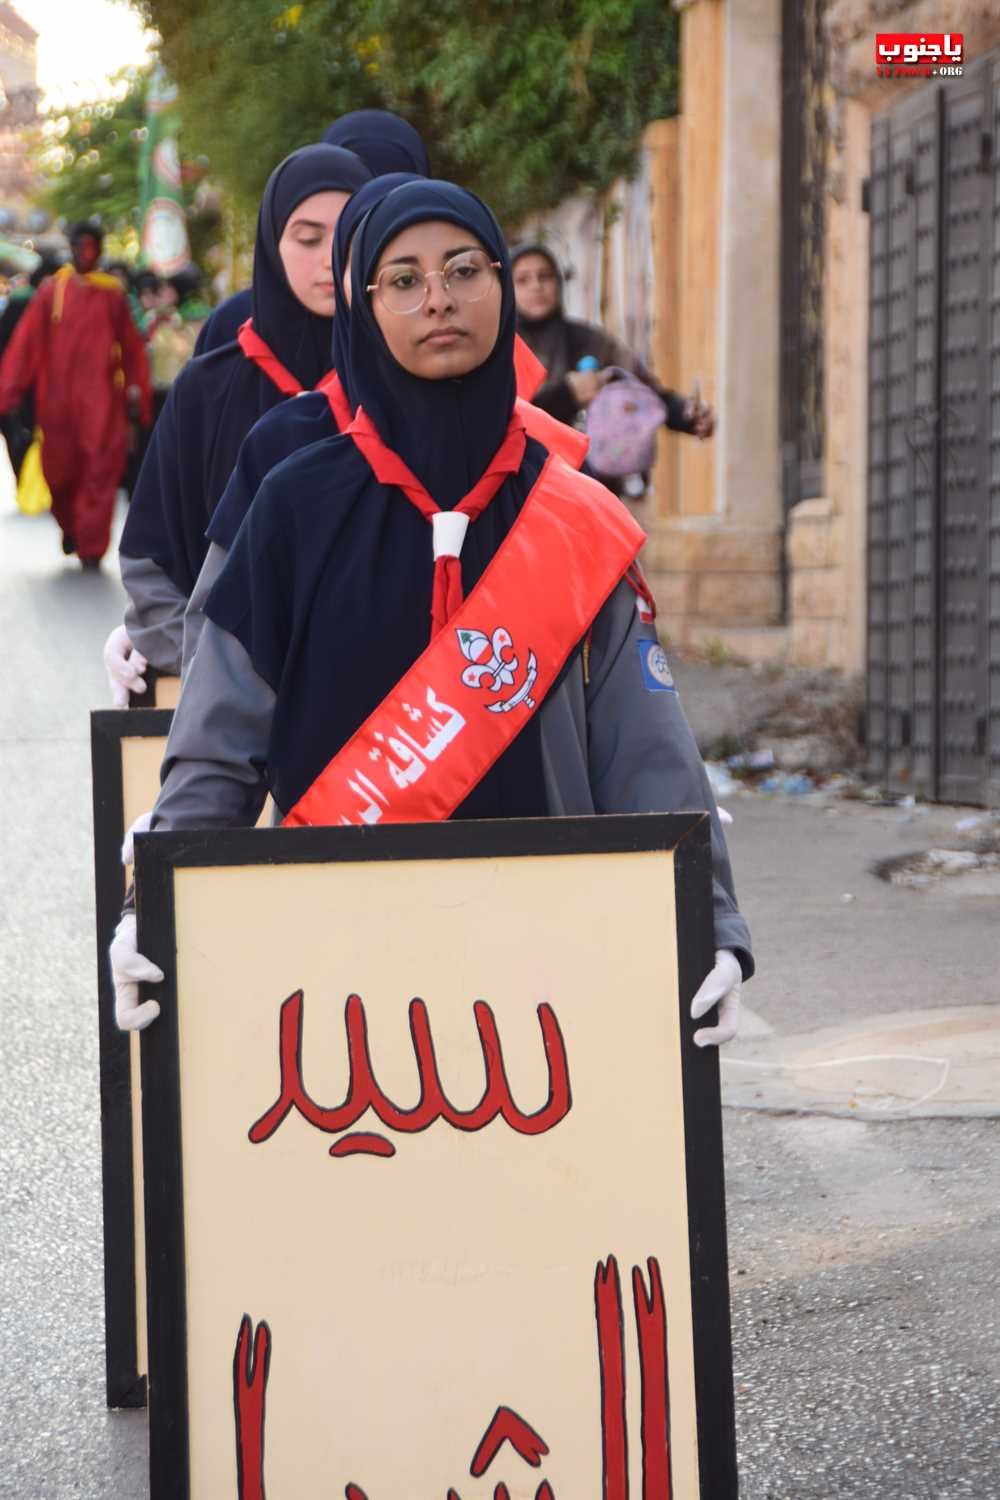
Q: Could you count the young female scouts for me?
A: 4